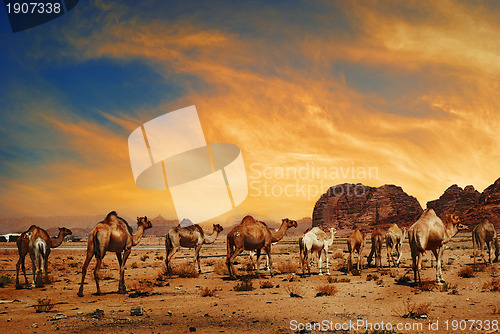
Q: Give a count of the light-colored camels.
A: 1